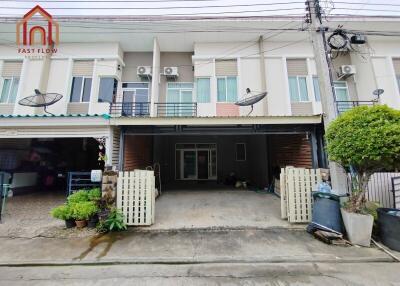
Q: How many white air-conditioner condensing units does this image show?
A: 3